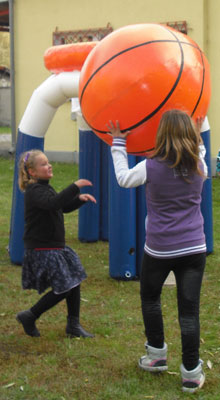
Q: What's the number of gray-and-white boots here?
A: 2